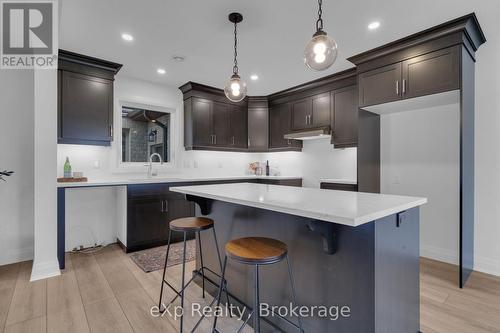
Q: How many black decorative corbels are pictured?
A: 2